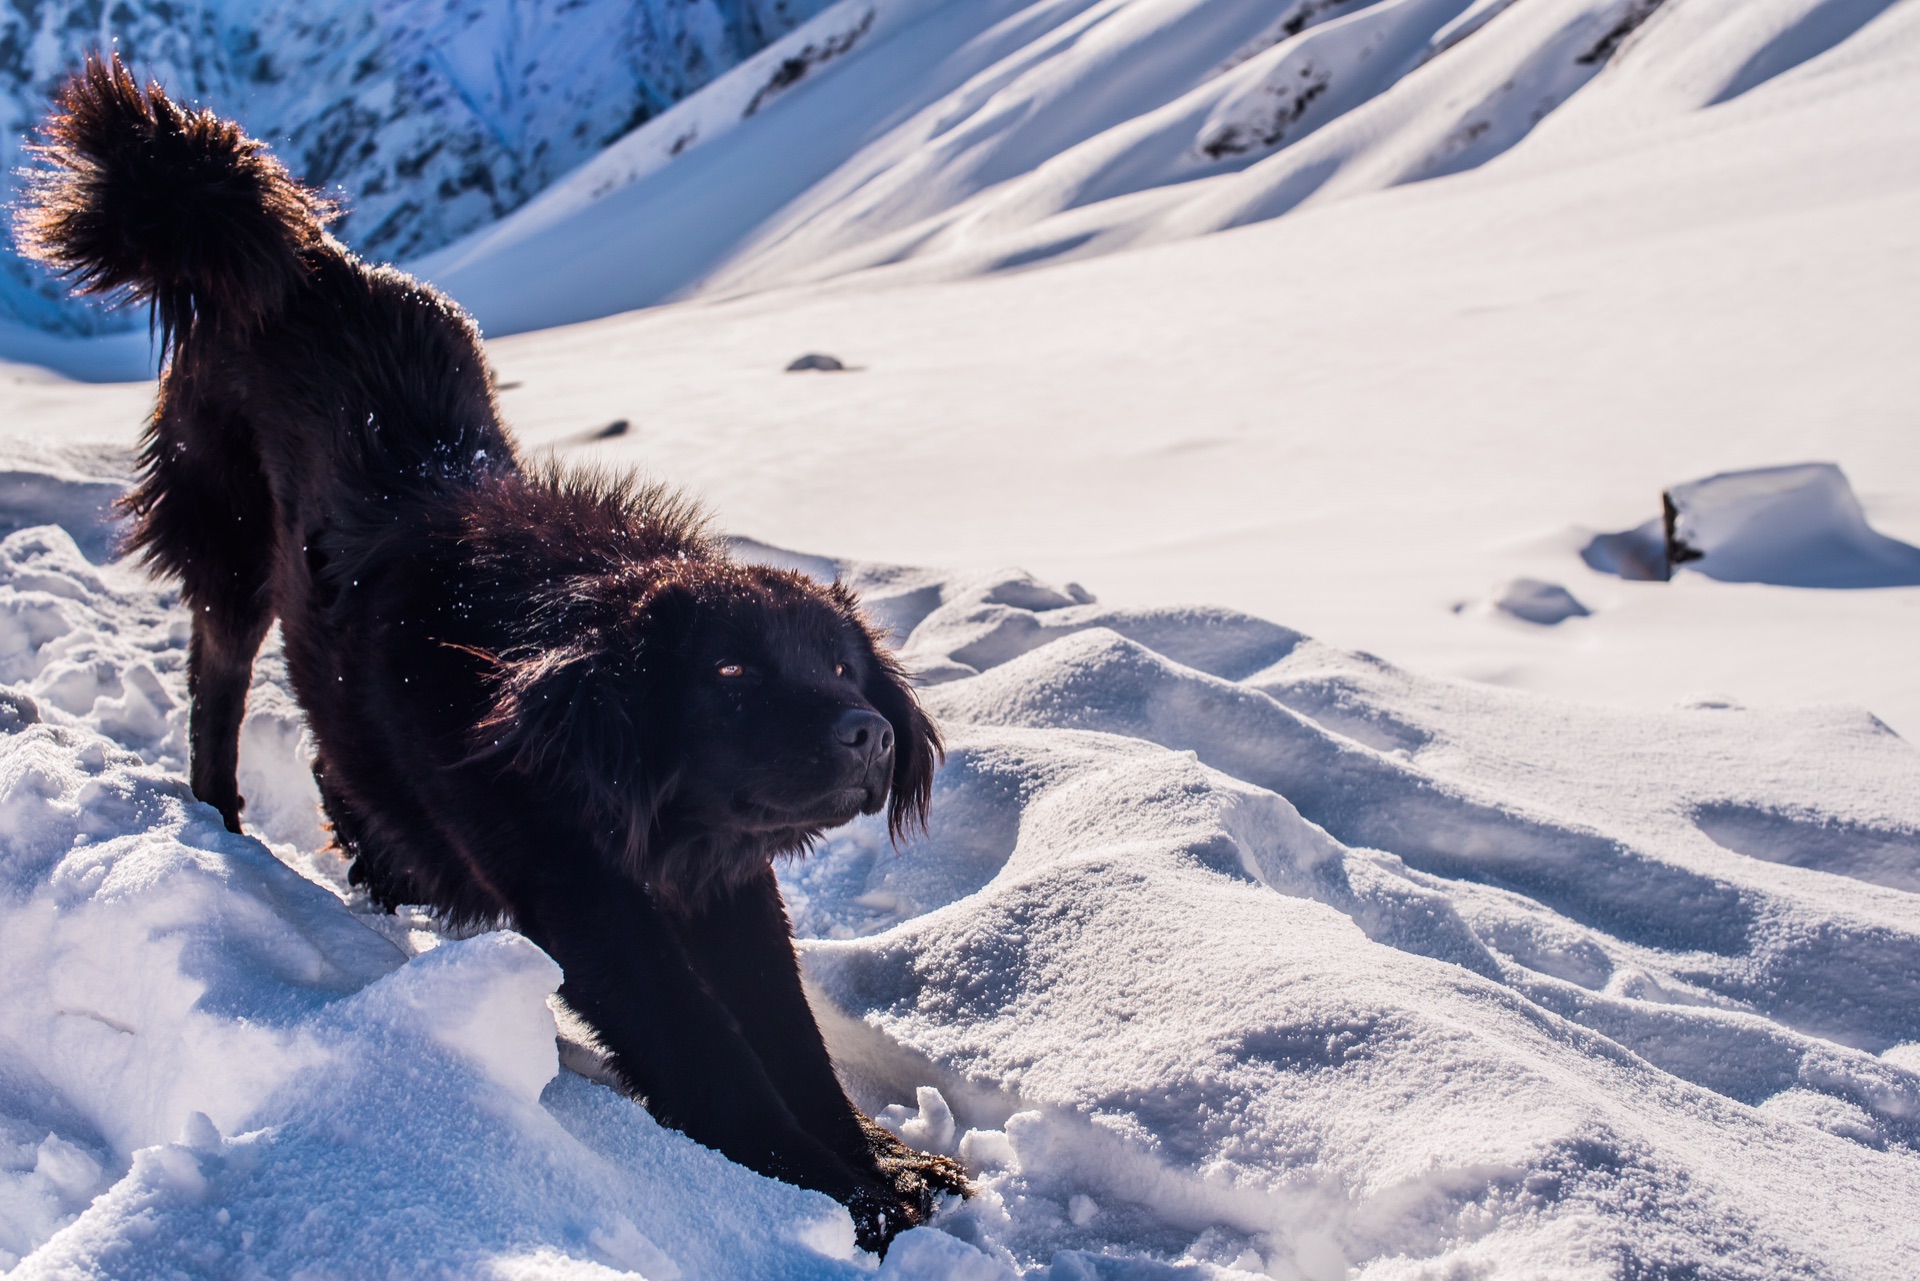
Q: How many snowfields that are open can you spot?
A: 1